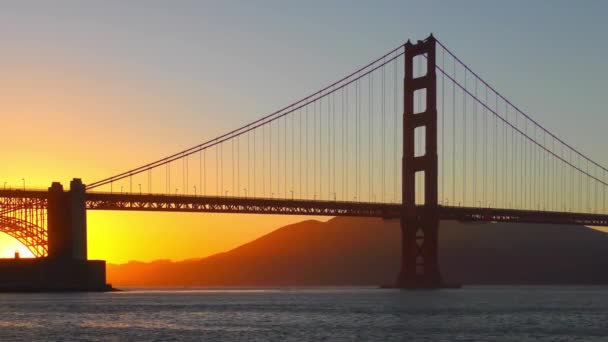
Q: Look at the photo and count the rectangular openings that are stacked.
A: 4